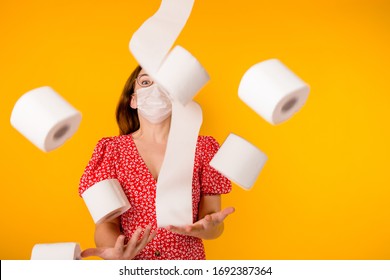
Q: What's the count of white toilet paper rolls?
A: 6